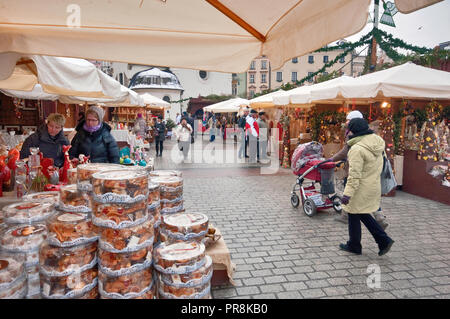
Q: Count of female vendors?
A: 2